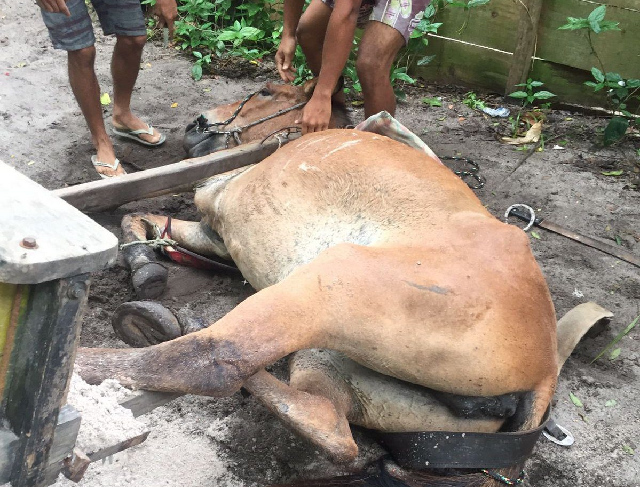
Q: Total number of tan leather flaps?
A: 1